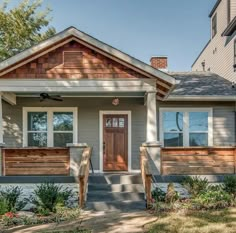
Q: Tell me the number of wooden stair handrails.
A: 2